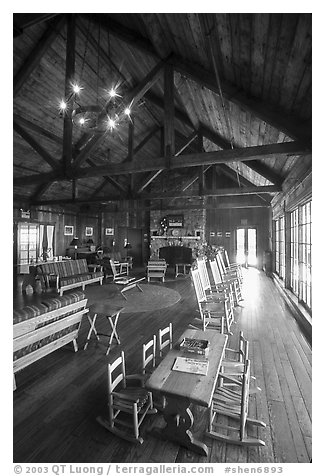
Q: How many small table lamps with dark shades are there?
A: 3